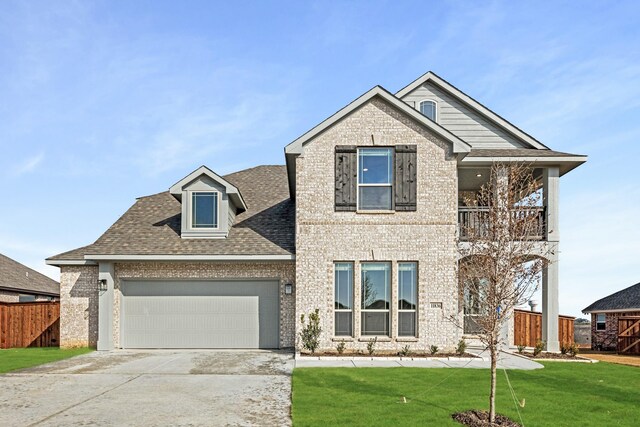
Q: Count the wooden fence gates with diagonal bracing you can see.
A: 1